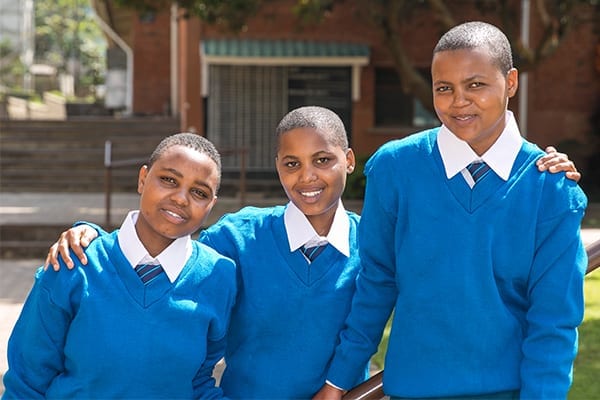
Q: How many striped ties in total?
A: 3